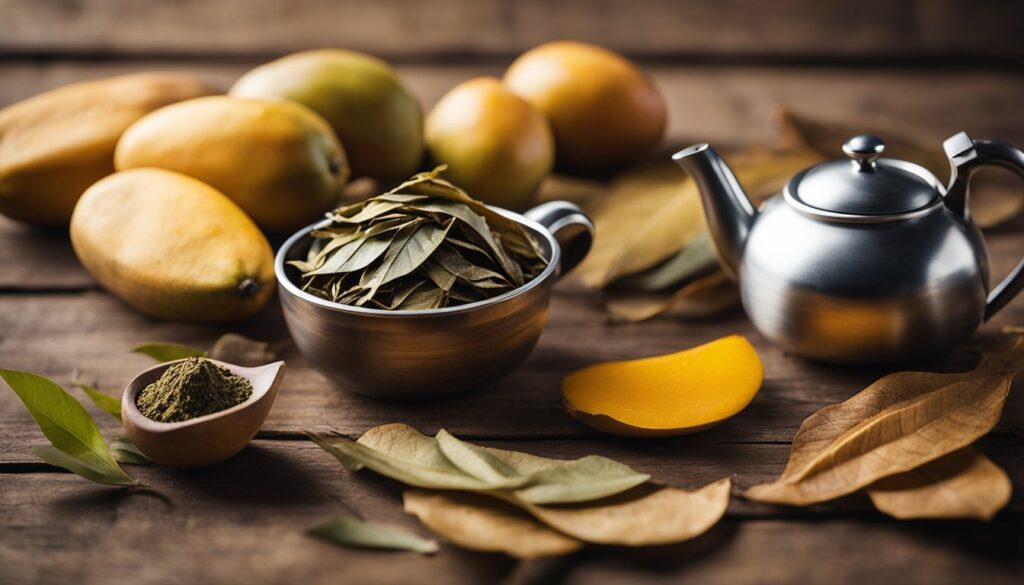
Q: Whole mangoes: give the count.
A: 6